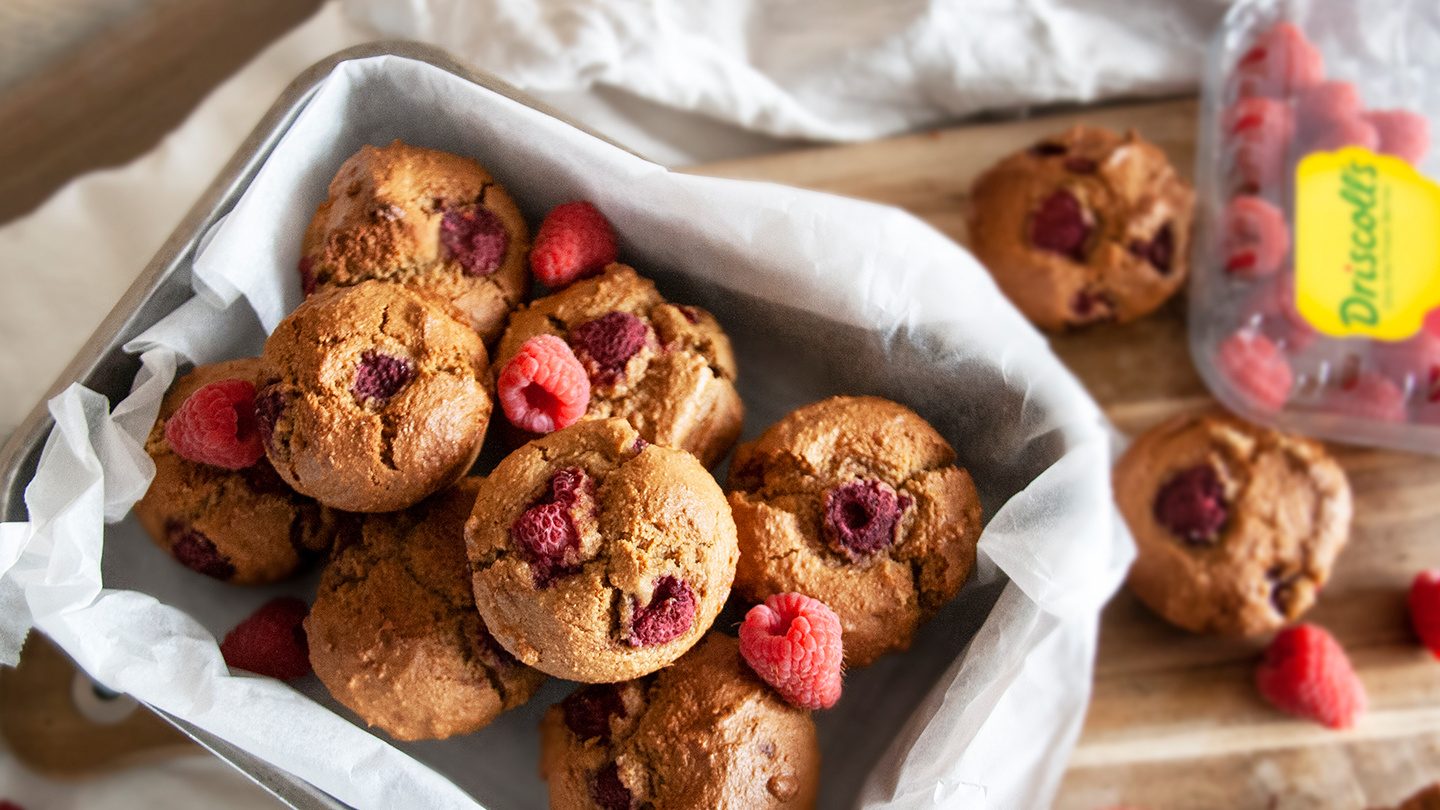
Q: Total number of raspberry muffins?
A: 10